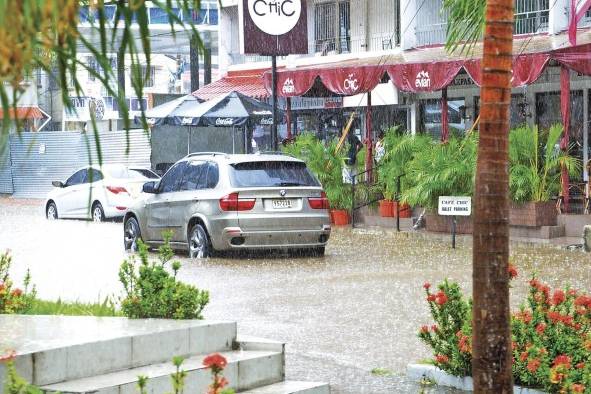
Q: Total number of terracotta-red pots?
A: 3